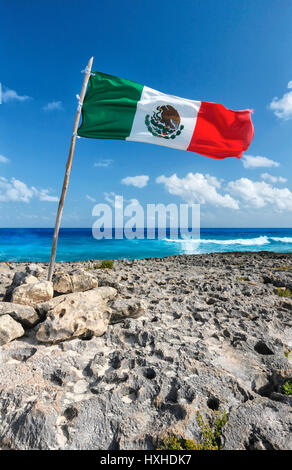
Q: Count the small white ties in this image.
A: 3